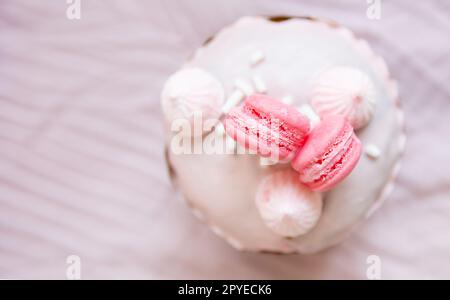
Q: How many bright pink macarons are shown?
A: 2